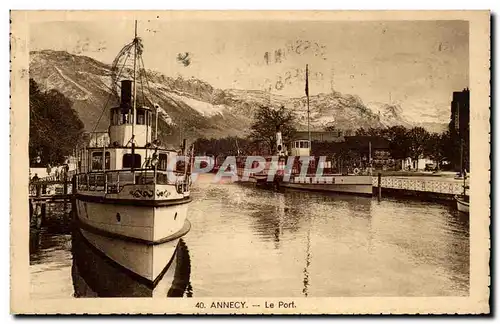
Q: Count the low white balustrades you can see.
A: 1